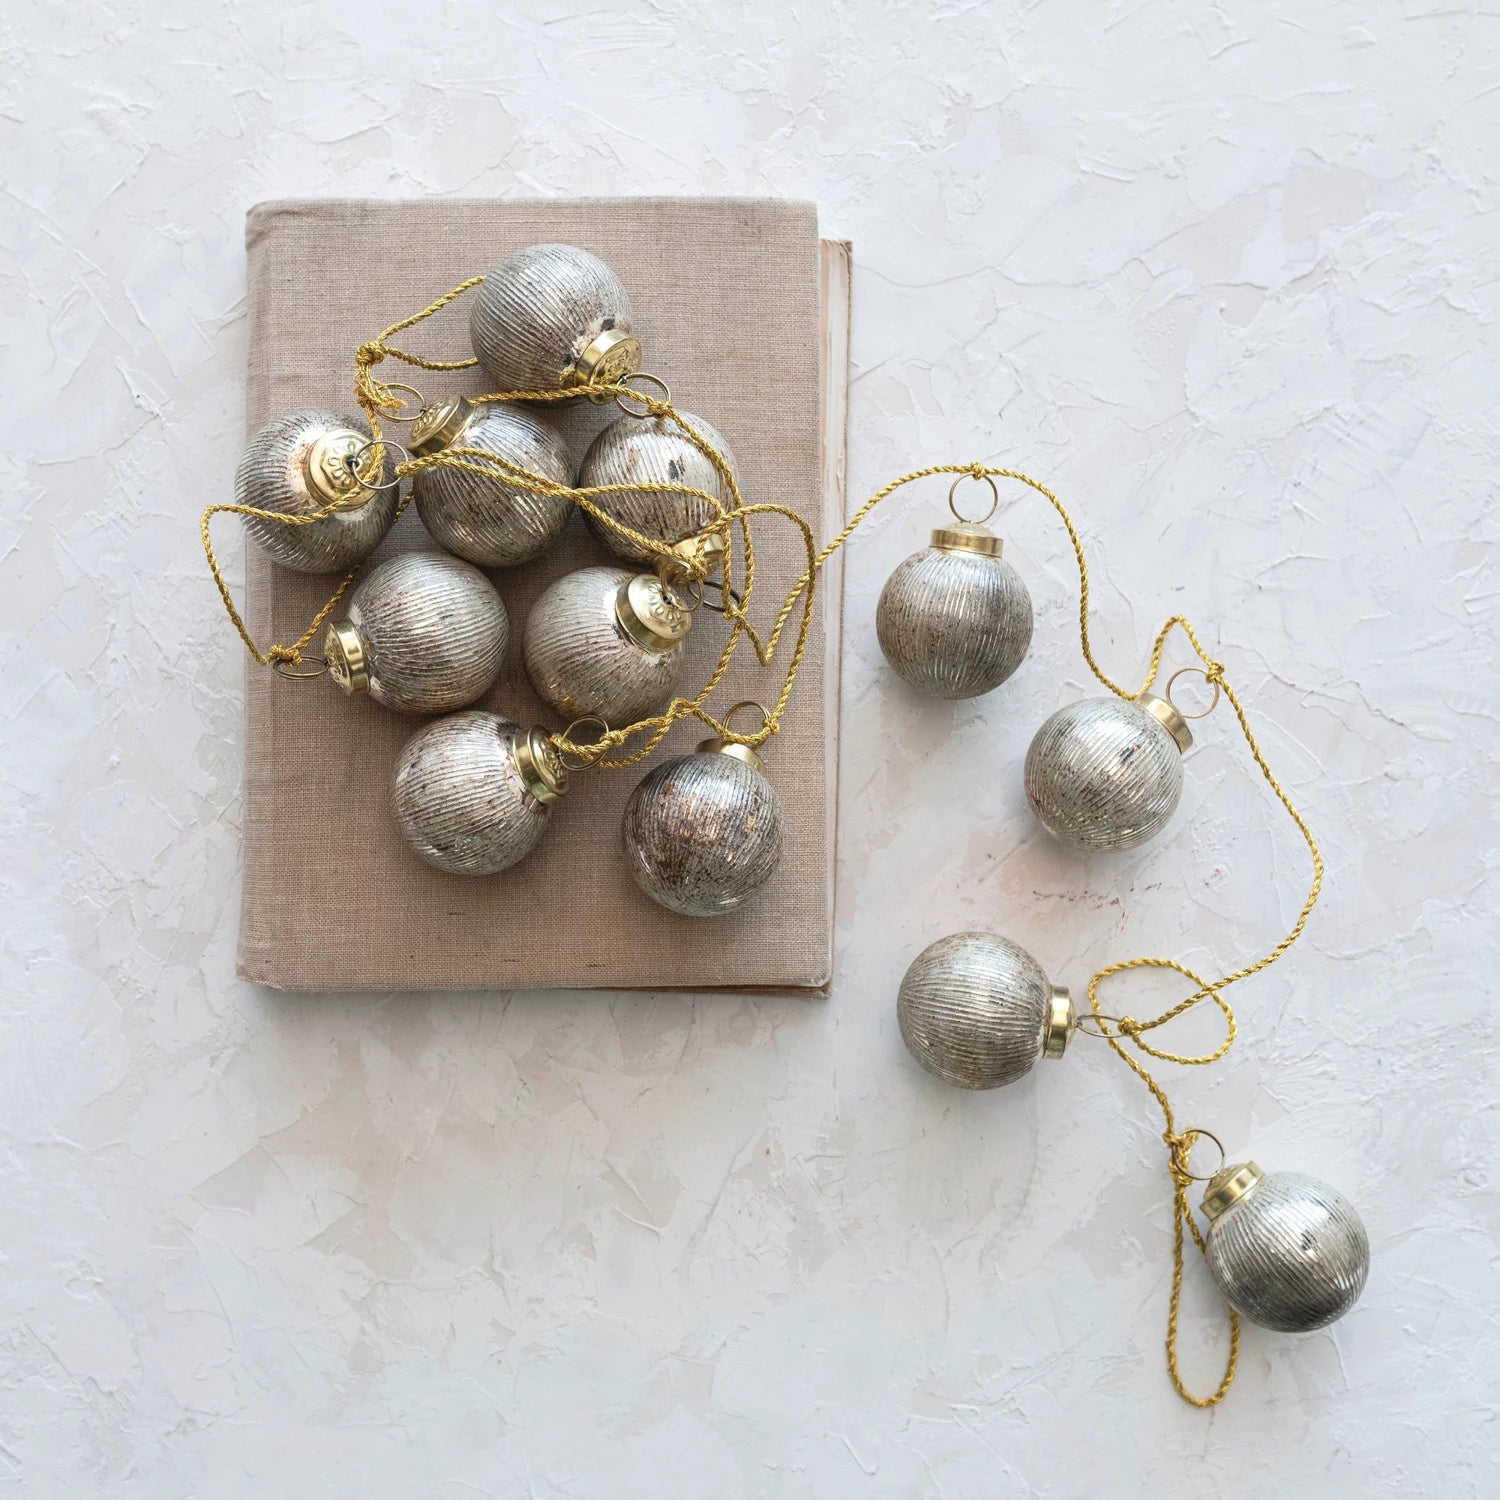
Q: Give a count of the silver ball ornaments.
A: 12